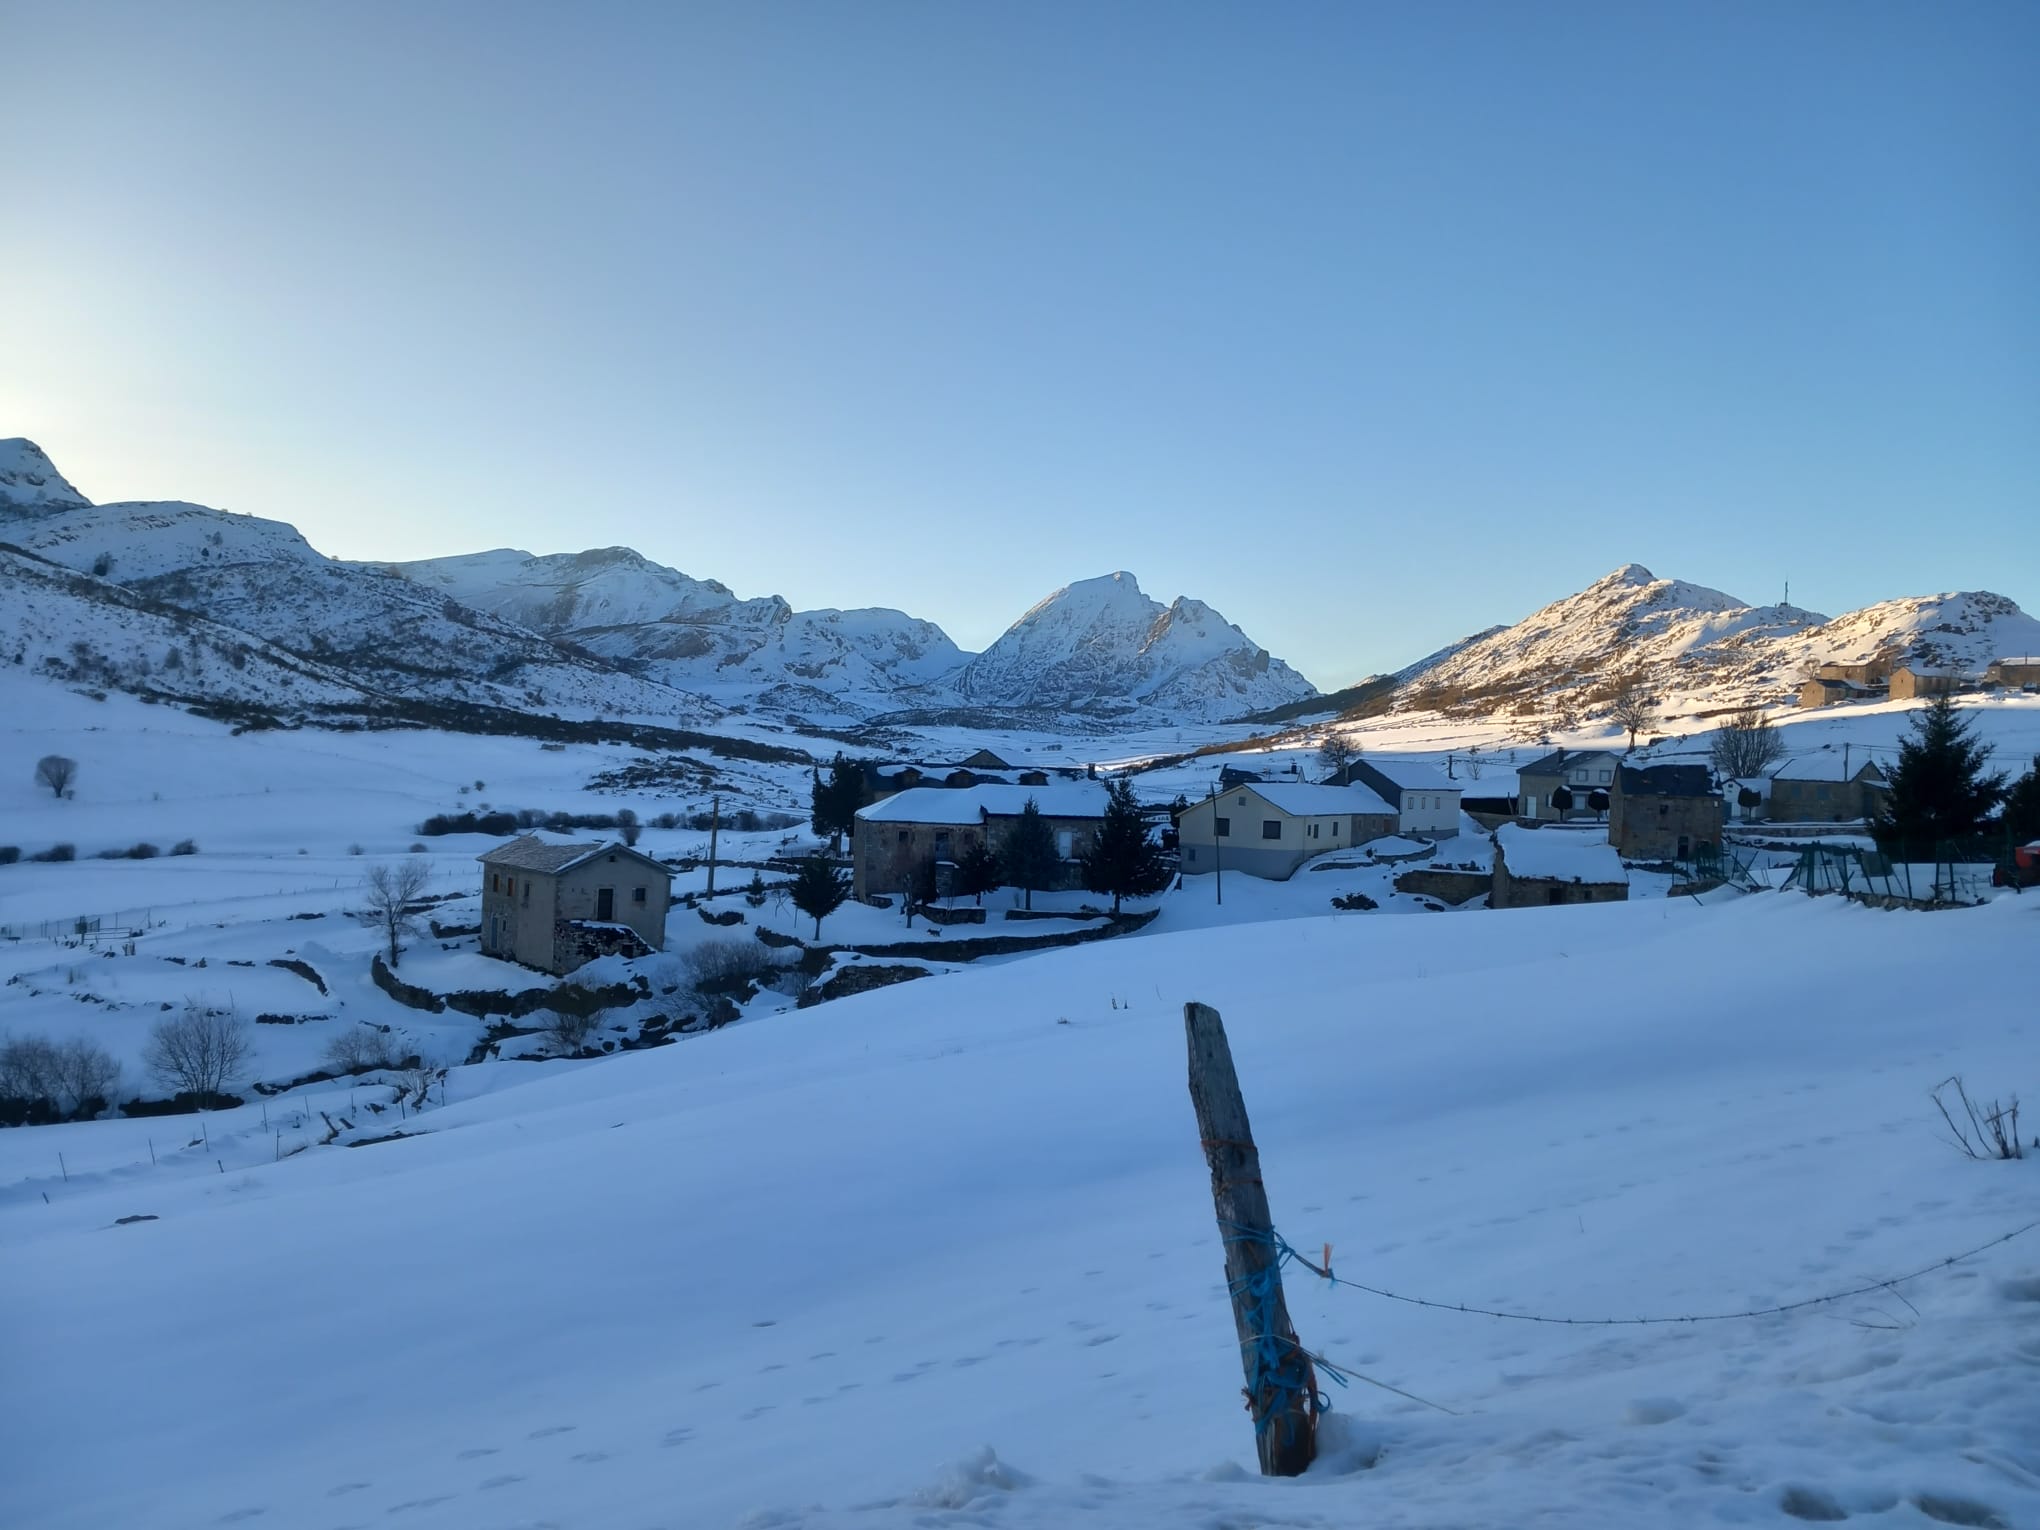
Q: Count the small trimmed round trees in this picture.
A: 3